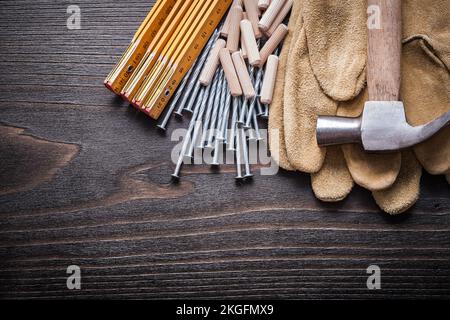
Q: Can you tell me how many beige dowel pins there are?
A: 13